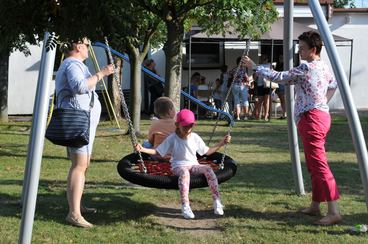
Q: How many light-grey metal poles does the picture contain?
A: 3